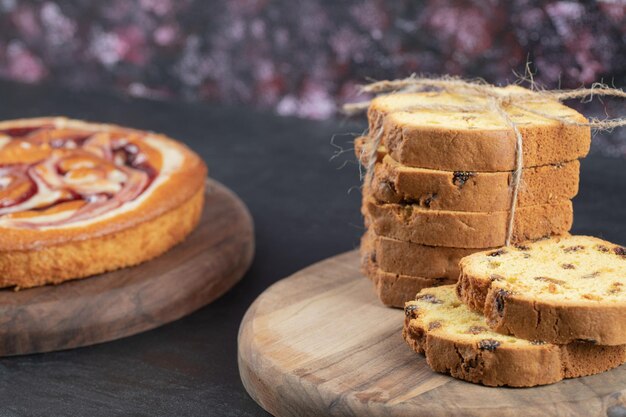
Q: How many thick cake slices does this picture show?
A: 7